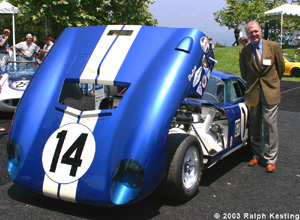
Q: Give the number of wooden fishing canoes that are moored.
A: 0